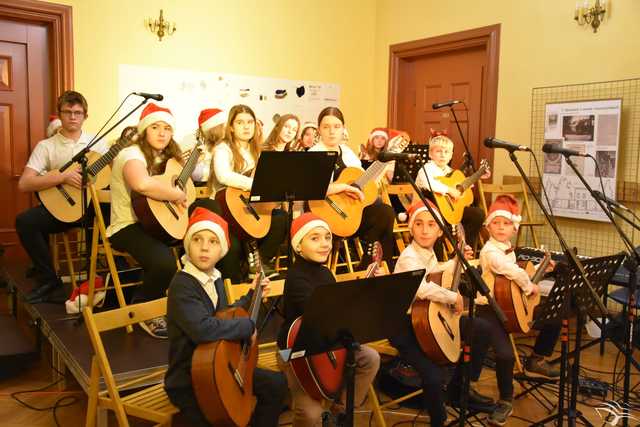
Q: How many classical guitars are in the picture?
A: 9